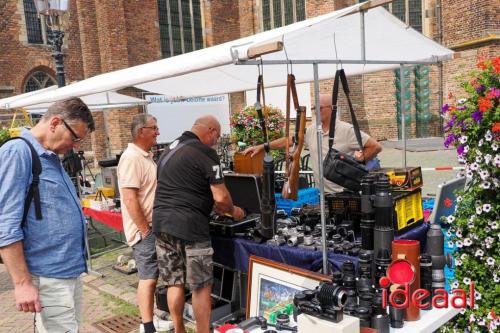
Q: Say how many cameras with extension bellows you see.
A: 1